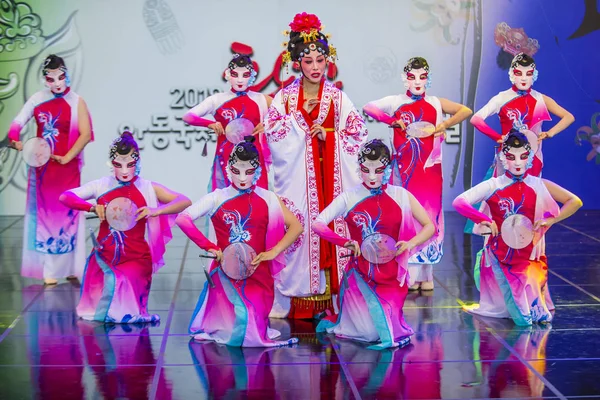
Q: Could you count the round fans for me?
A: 8